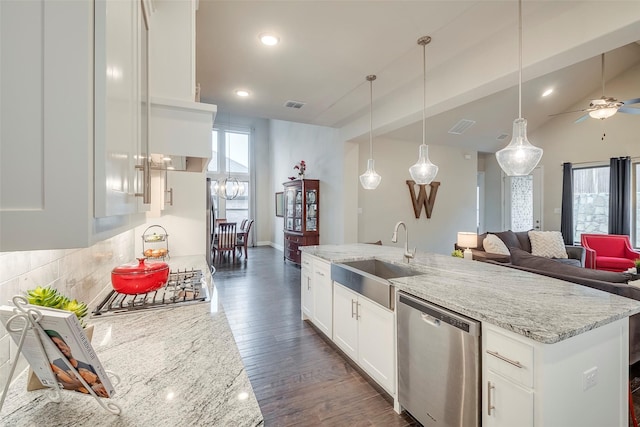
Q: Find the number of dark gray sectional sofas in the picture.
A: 1